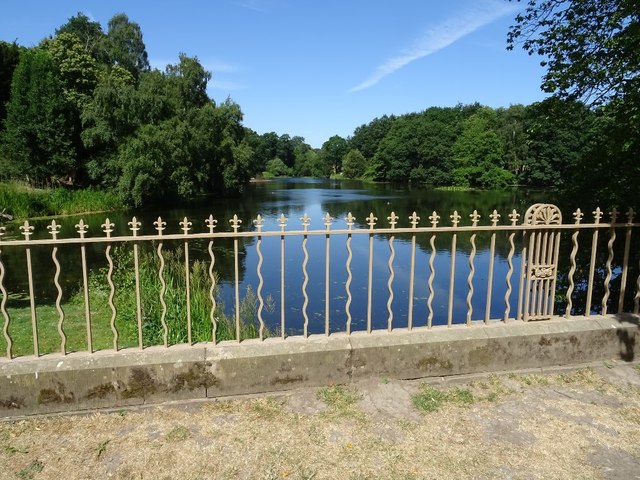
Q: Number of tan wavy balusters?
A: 15